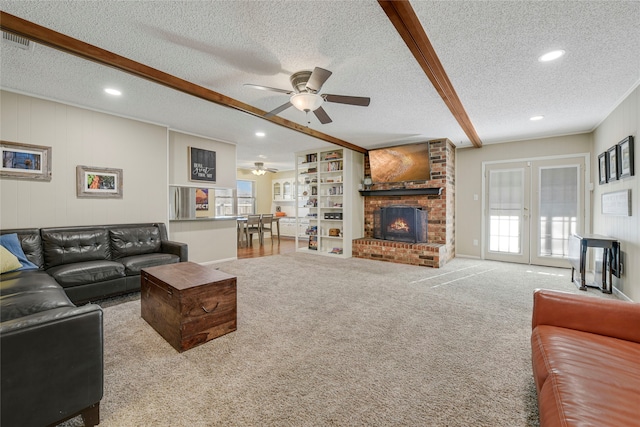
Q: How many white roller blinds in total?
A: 2